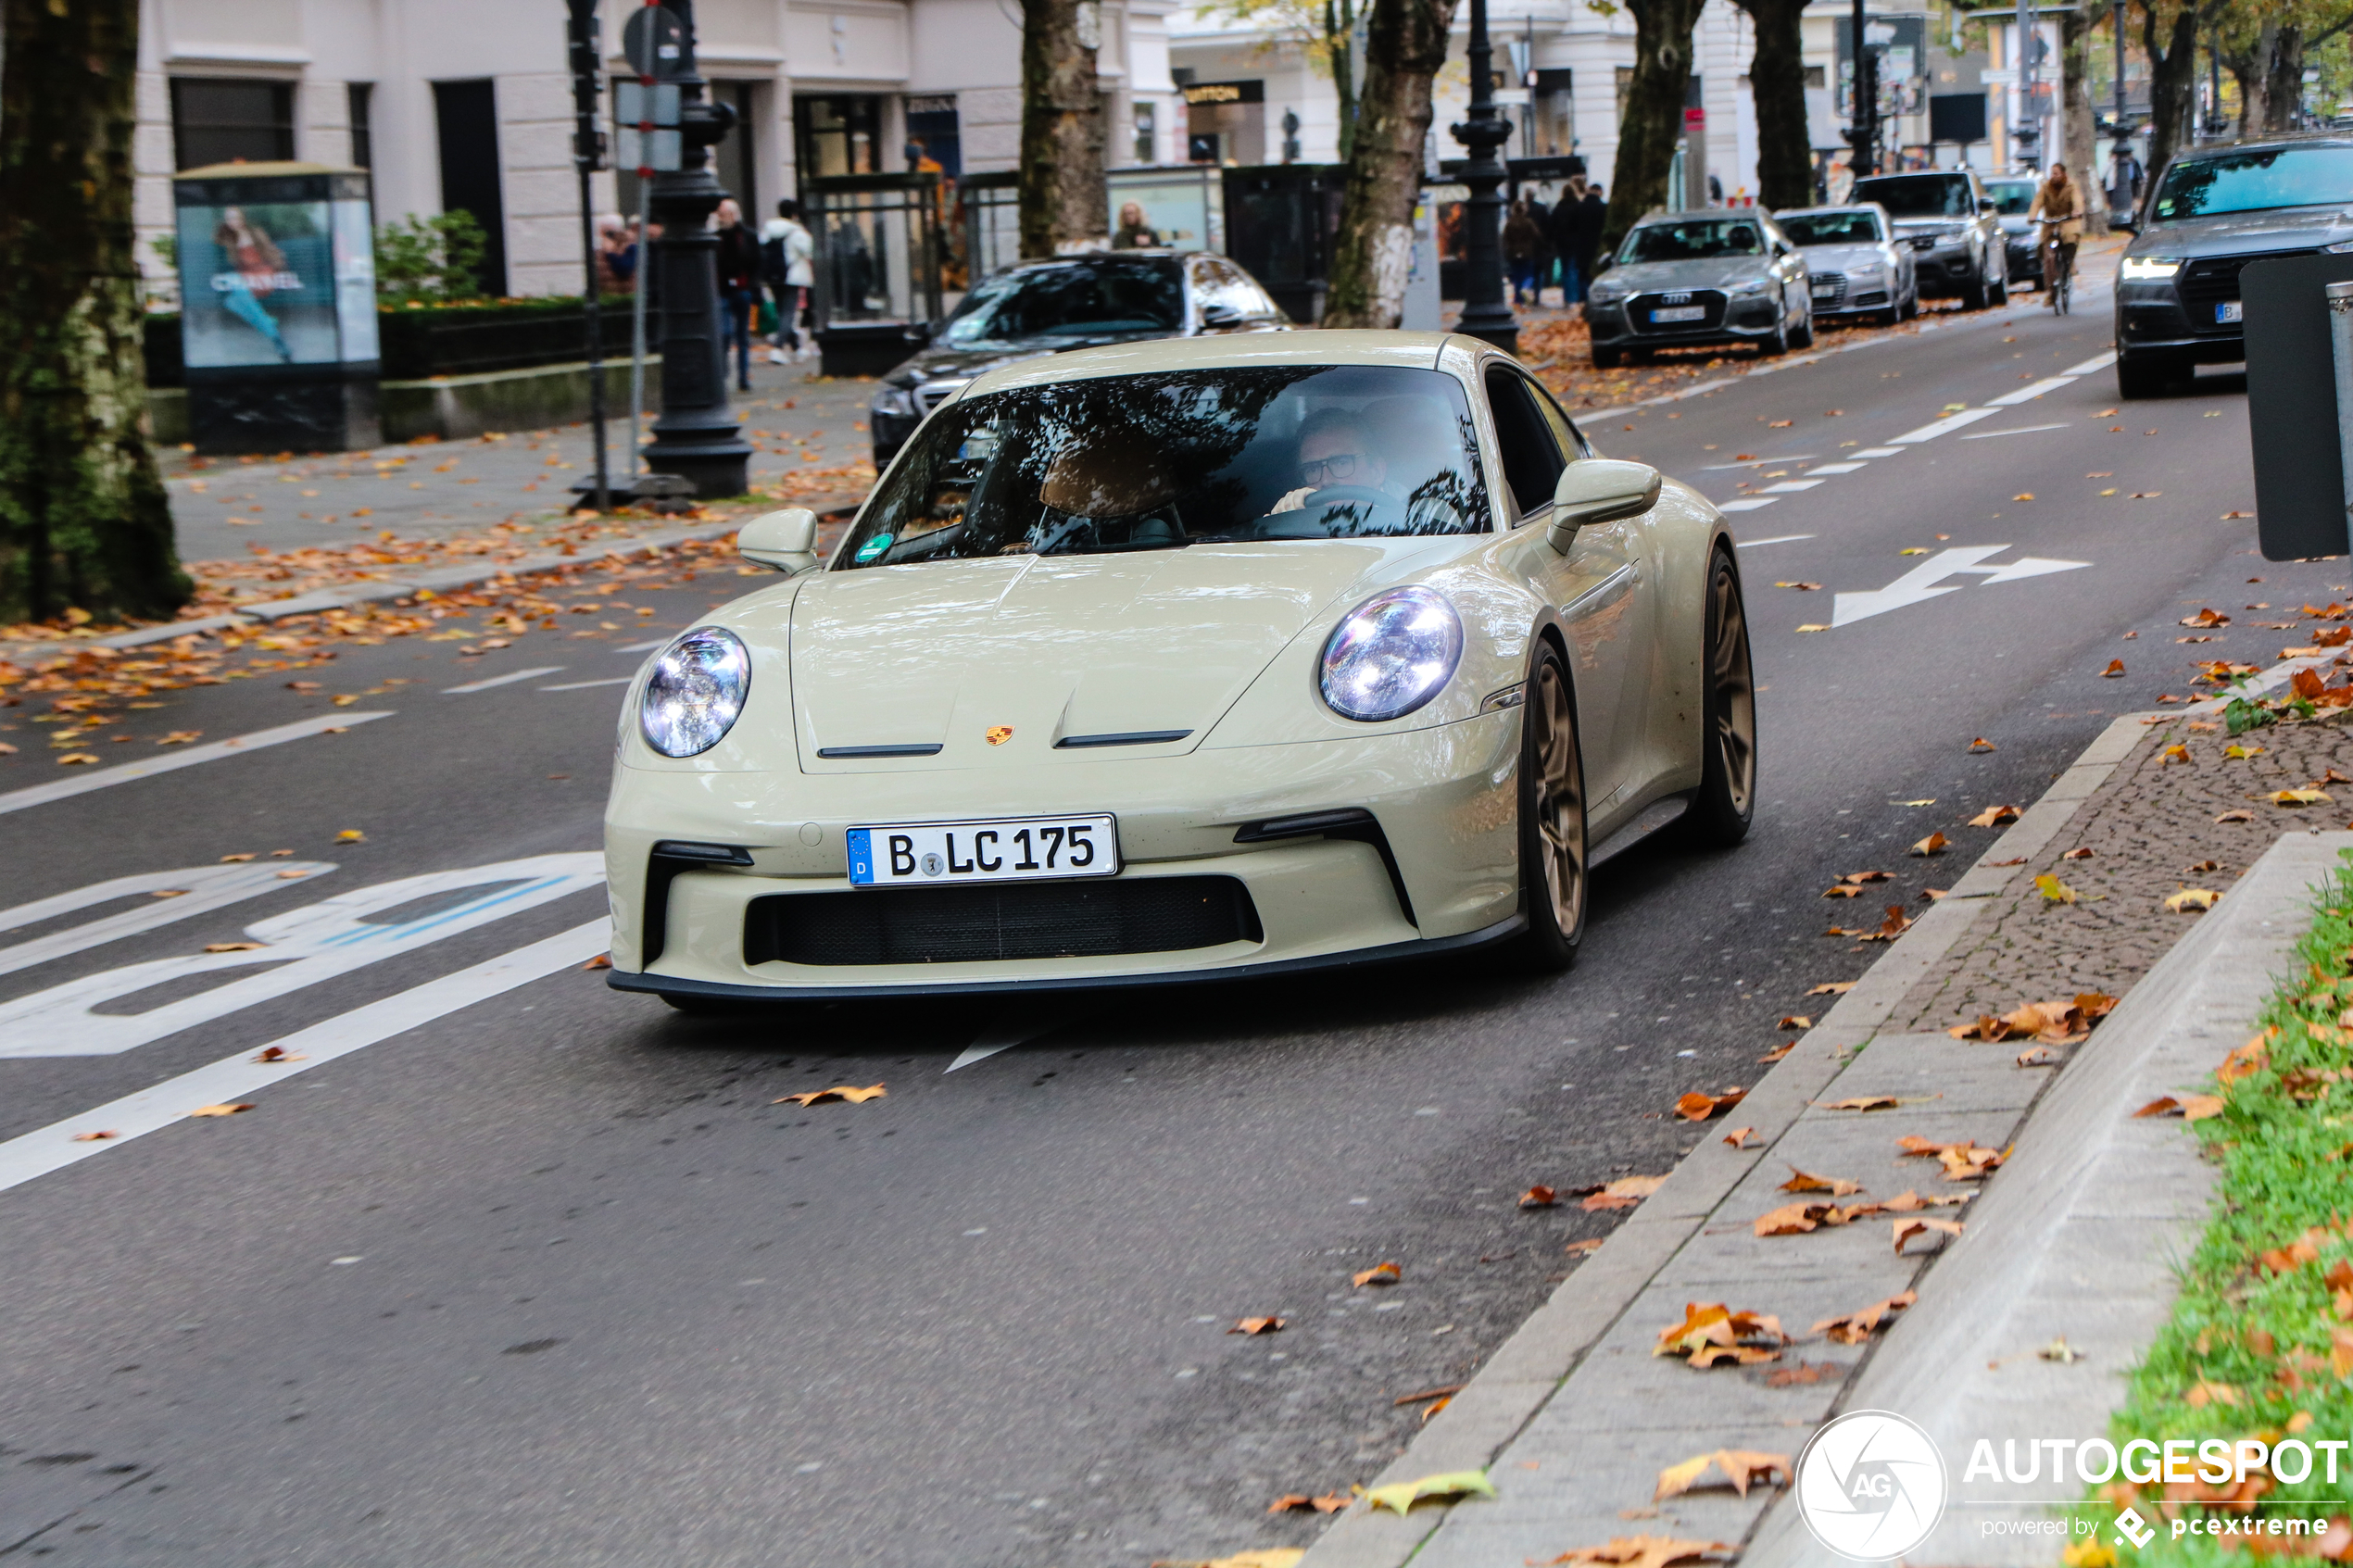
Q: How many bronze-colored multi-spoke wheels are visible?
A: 2